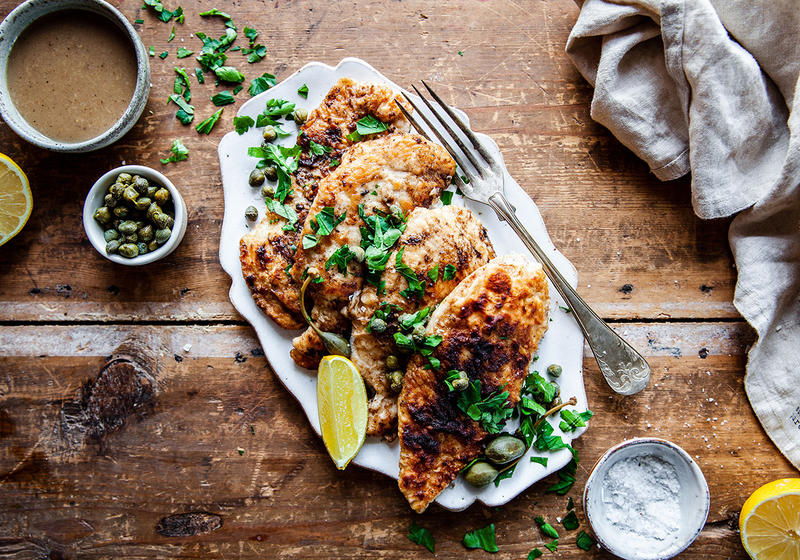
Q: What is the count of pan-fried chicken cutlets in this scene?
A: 4